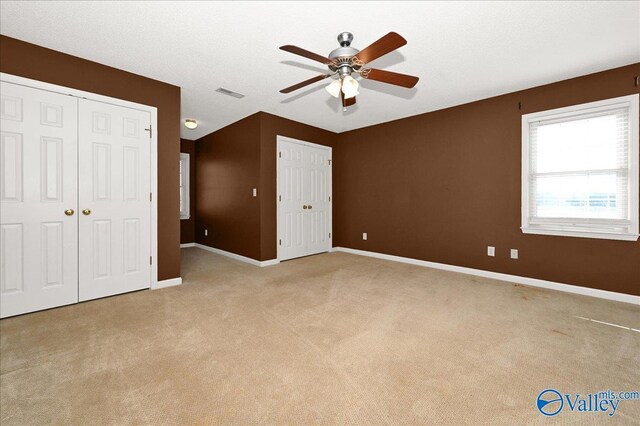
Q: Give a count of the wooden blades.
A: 5